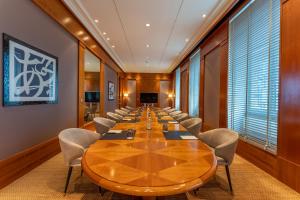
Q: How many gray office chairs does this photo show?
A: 12